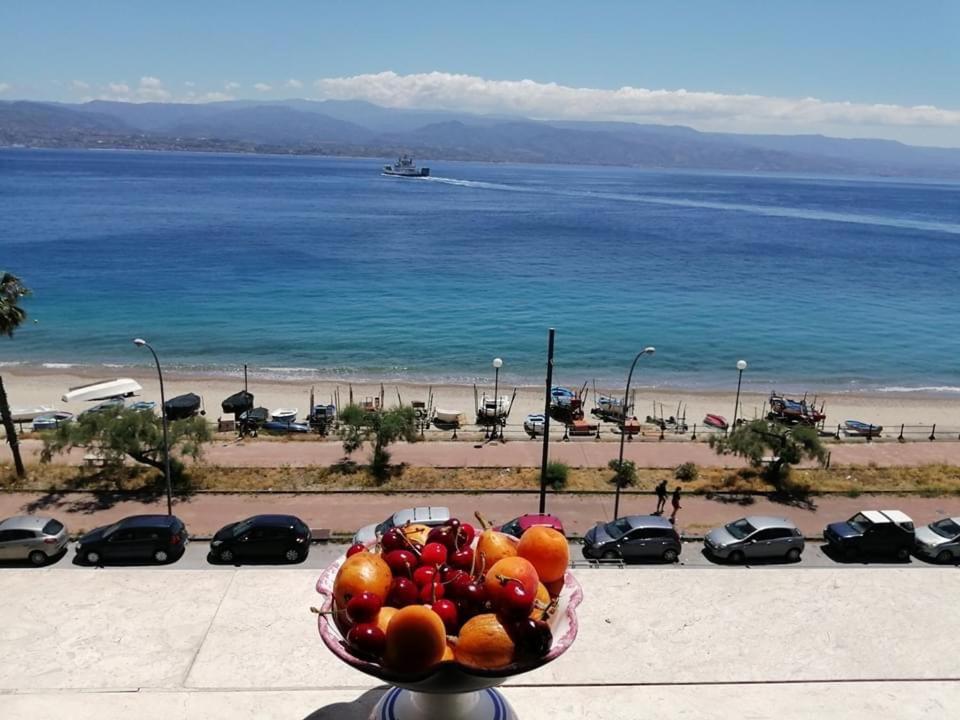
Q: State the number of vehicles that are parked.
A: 9